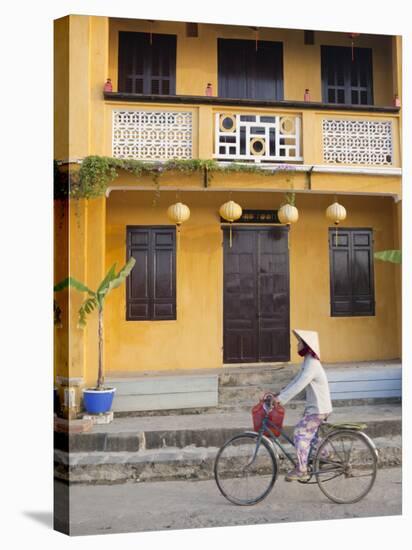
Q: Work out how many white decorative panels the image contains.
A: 3